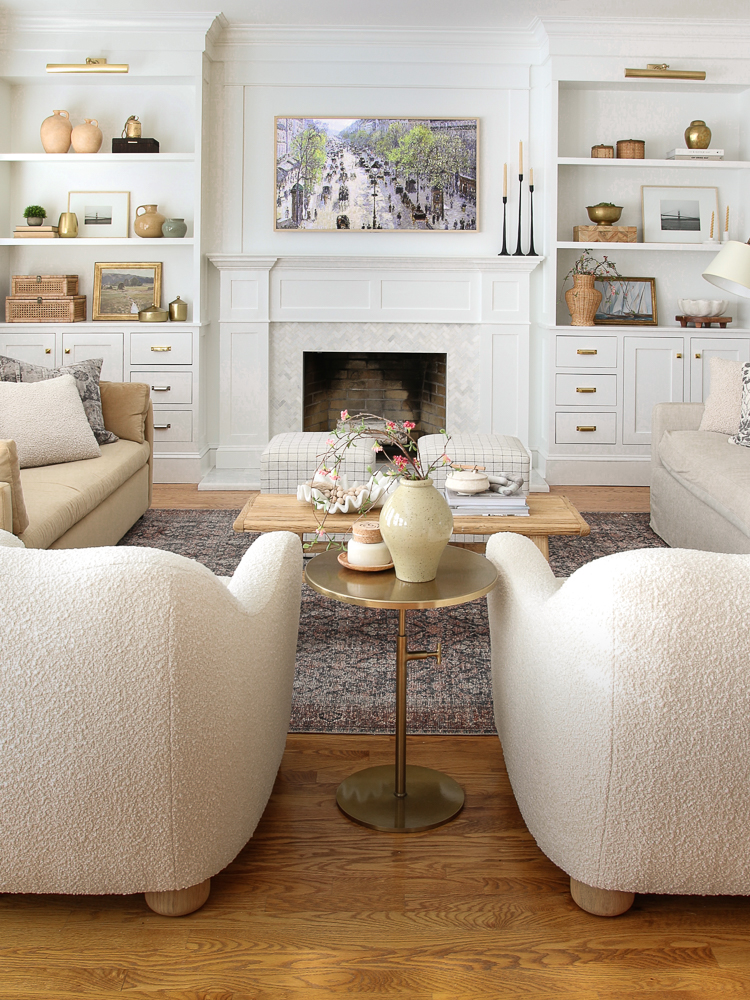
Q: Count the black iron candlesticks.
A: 3